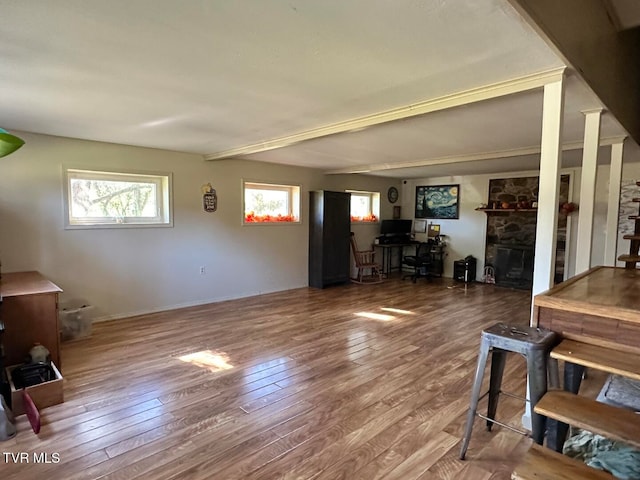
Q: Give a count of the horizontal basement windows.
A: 3